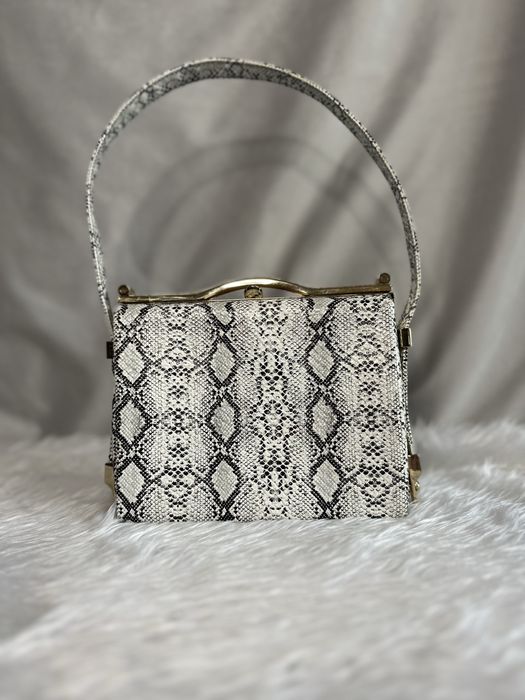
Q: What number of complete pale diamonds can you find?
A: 9